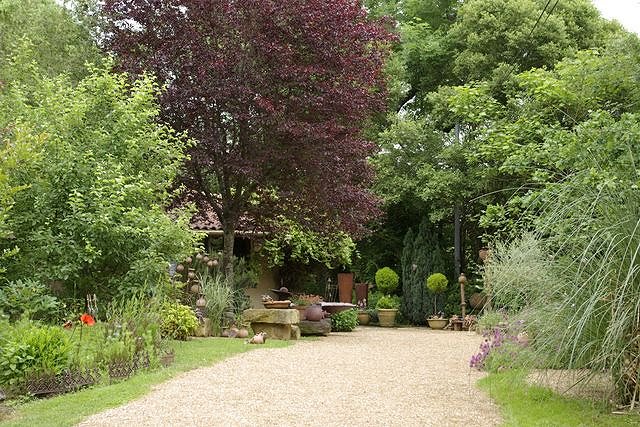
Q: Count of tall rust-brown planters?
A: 2